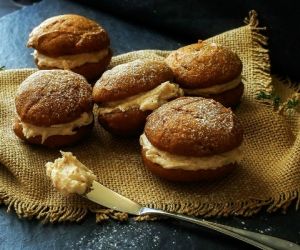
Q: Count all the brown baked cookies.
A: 5